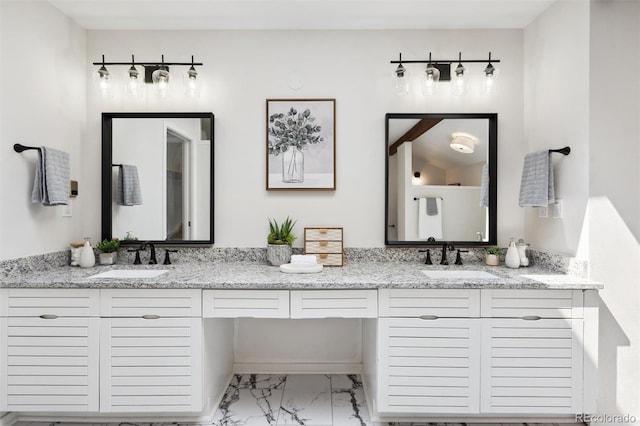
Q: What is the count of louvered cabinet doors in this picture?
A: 4